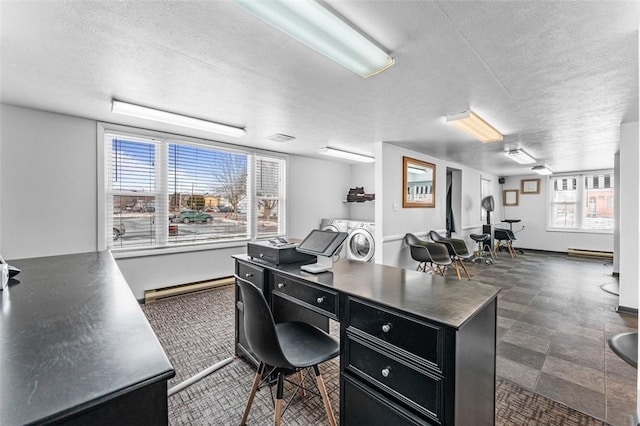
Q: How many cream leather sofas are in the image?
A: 0